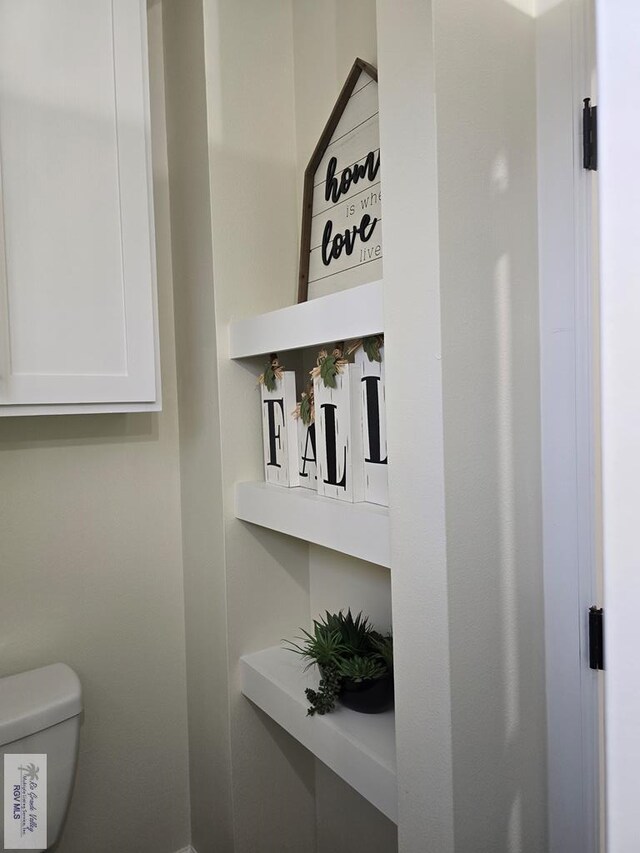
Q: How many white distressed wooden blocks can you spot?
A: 4